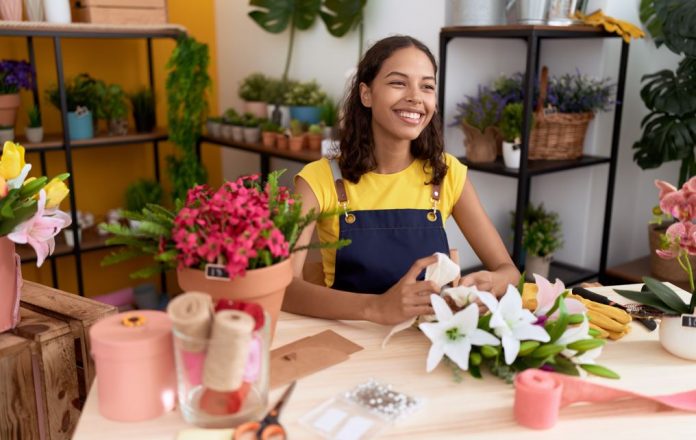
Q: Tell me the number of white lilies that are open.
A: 2